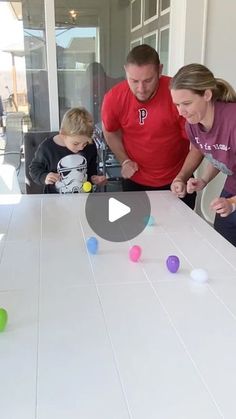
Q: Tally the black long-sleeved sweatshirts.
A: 1